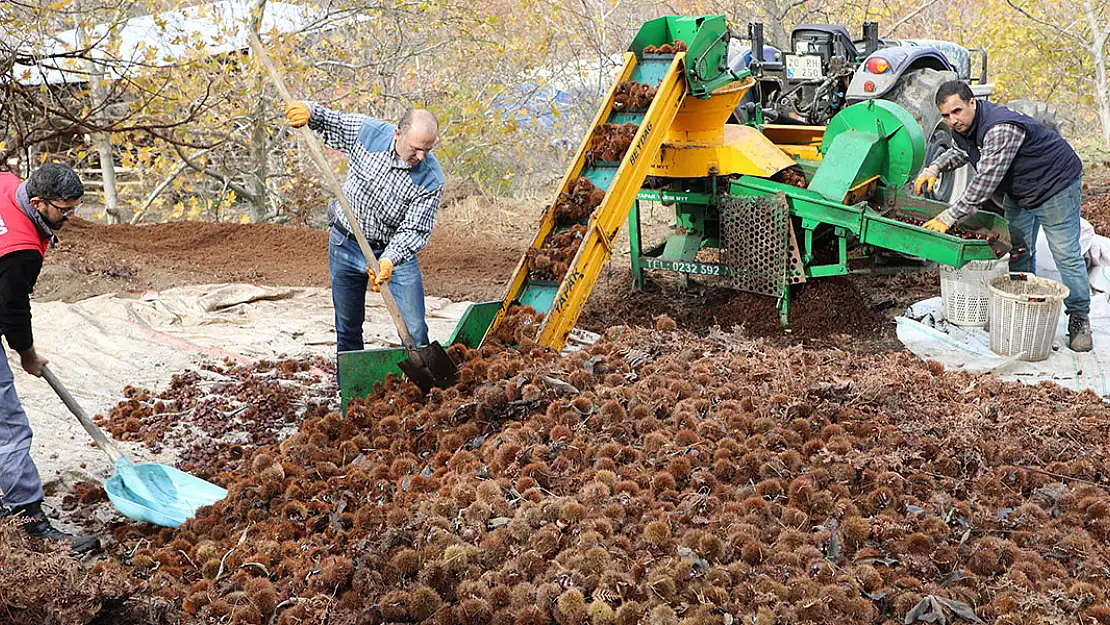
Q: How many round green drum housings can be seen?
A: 1